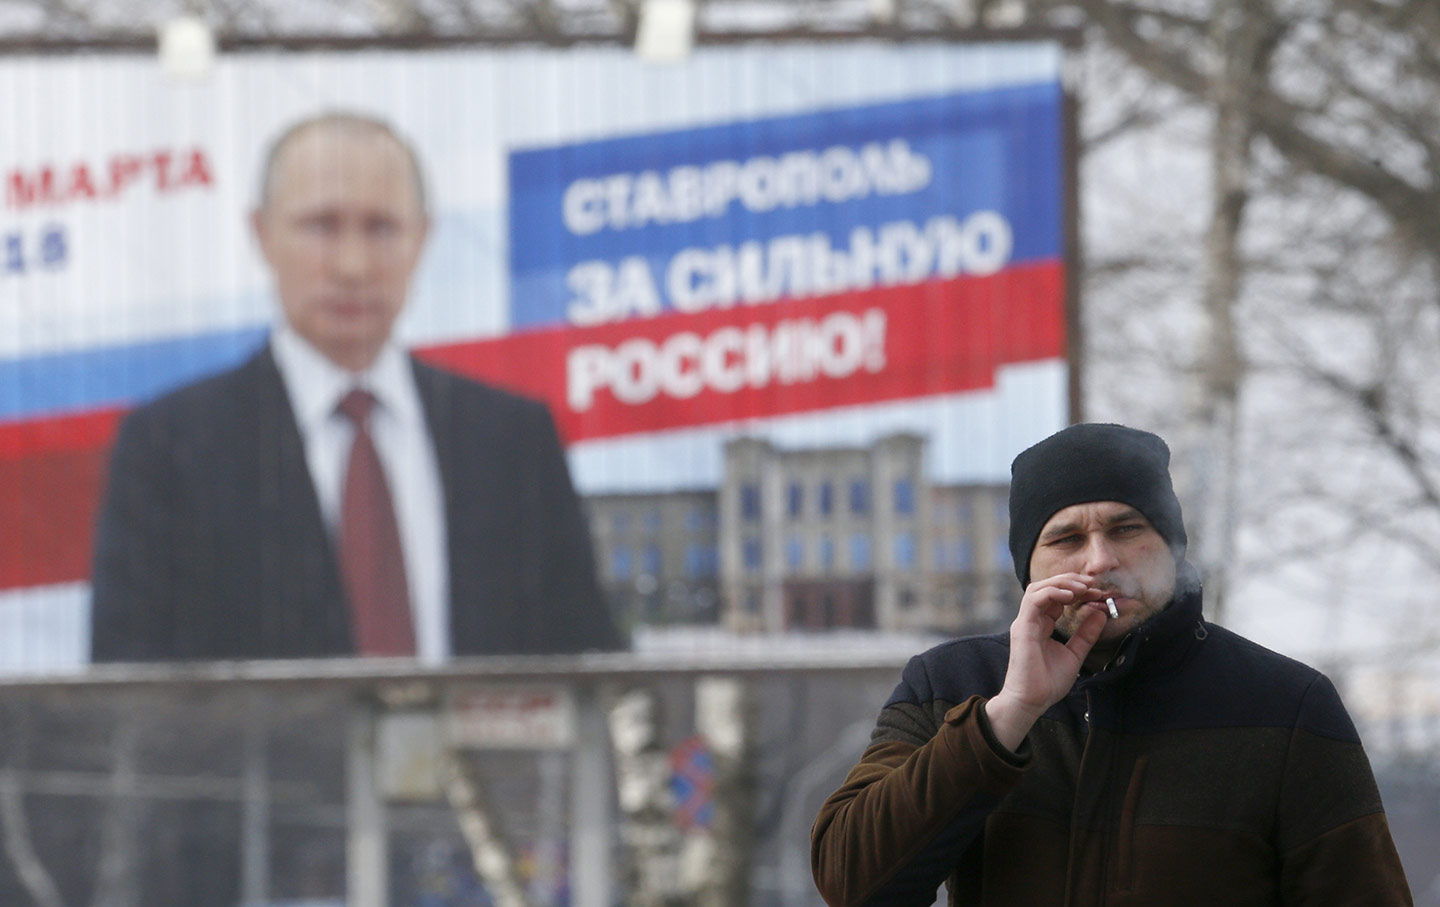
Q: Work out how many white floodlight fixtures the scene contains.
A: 2